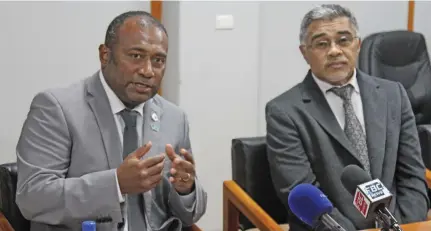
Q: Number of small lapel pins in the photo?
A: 2